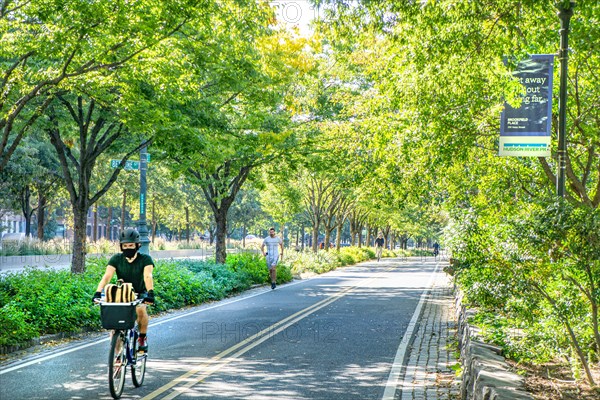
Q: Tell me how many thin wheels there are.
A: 2